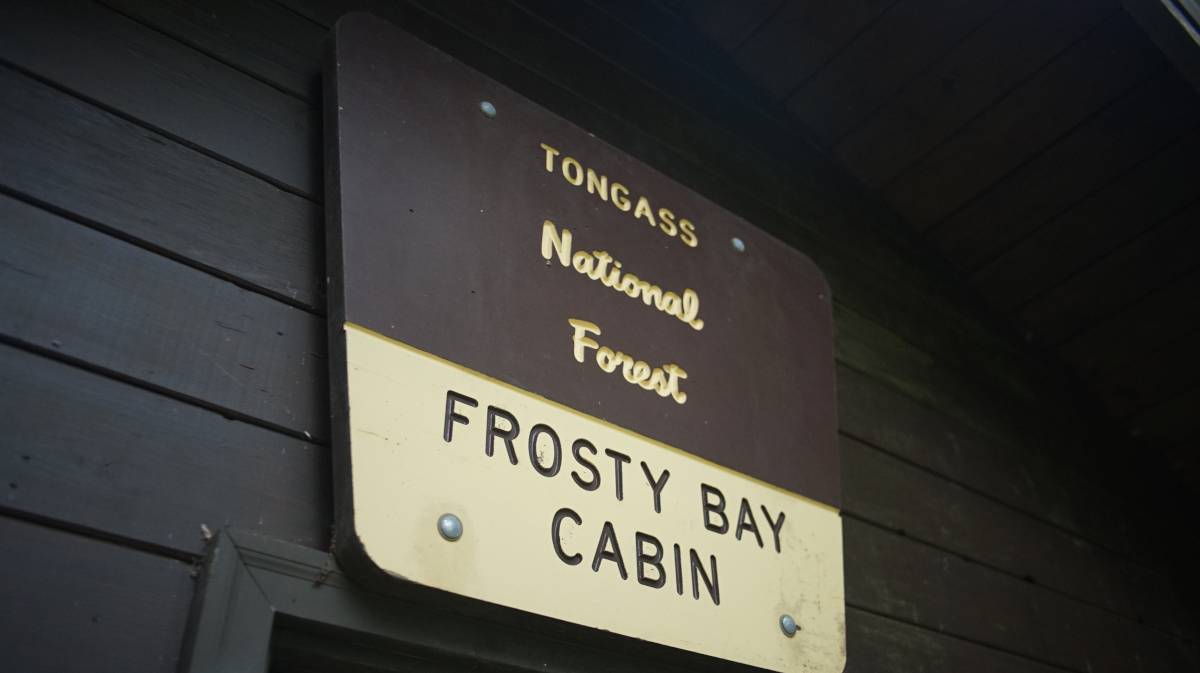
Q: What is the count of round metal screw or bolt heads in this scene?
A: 4